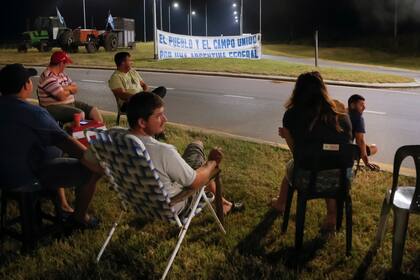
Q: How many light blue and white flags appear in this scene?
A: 2